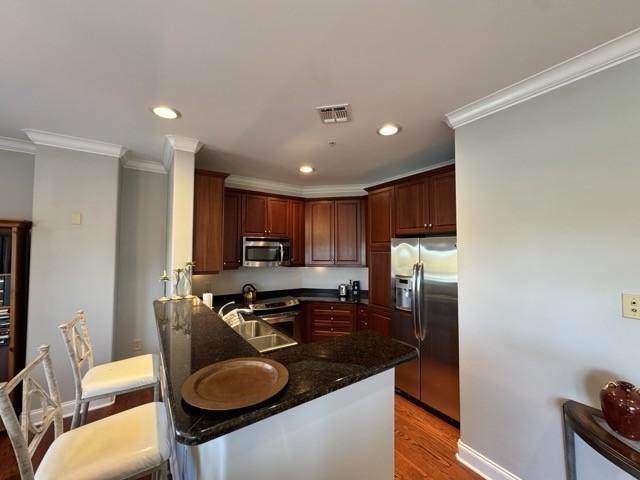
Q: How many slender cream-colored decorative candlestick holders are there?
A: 3